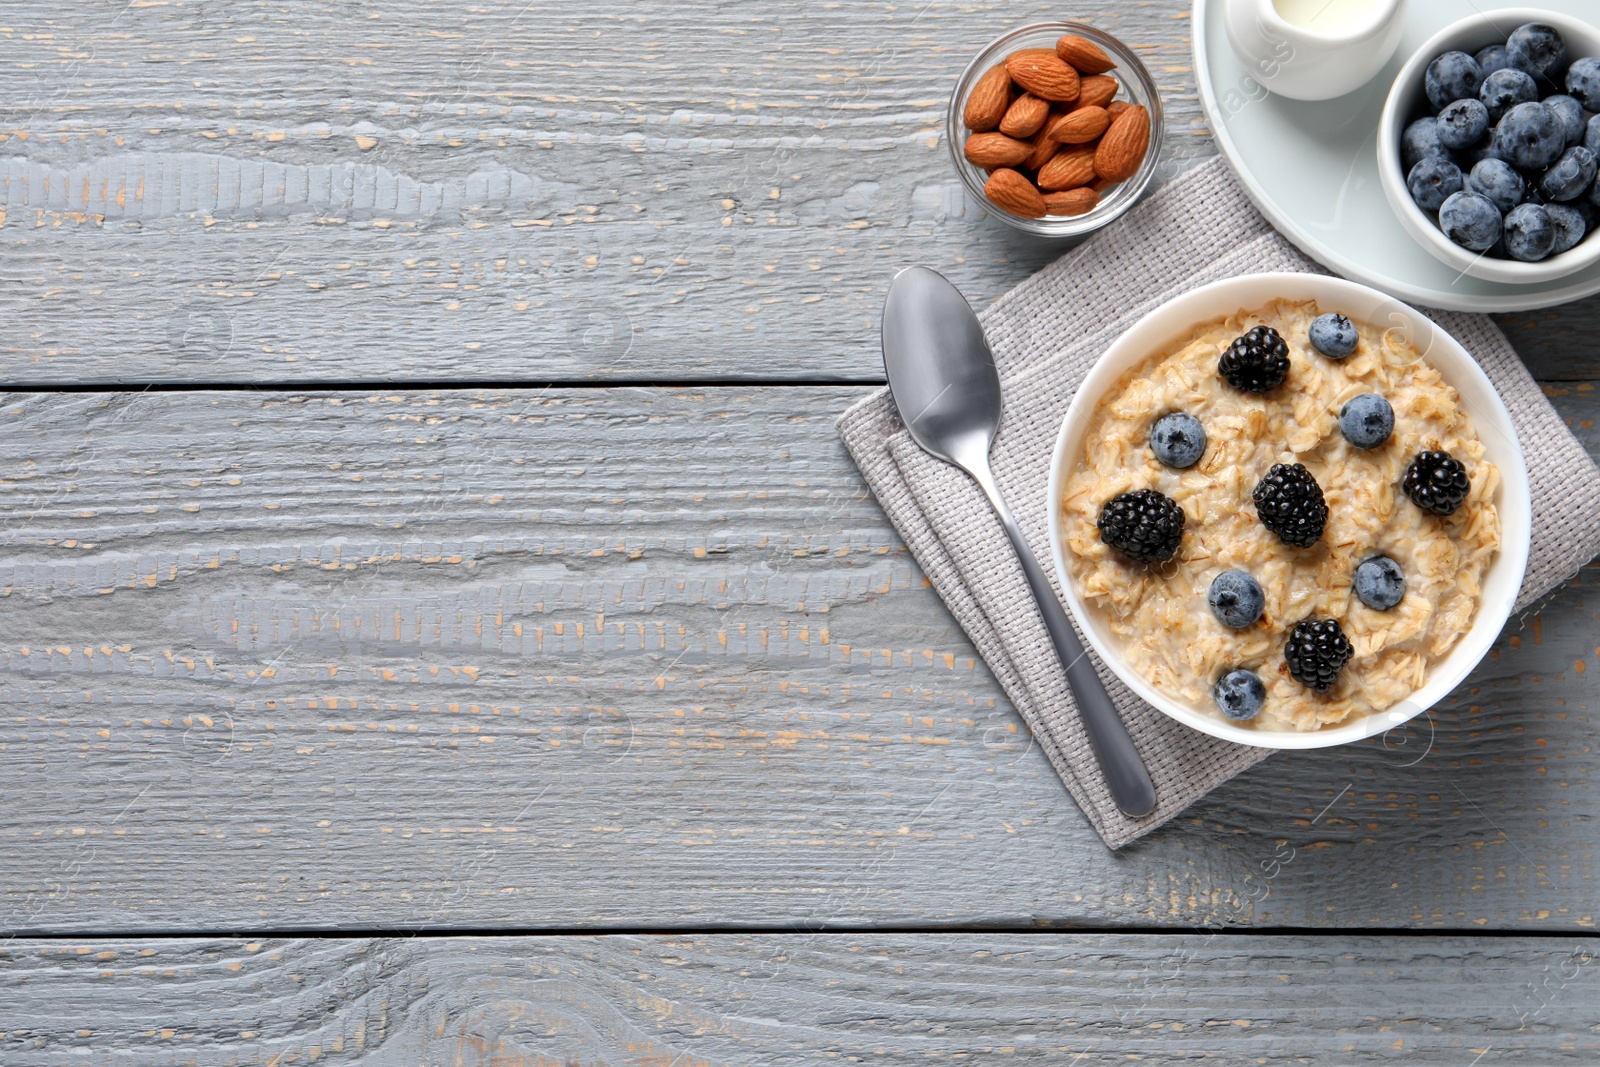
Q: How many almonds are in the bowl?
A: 15